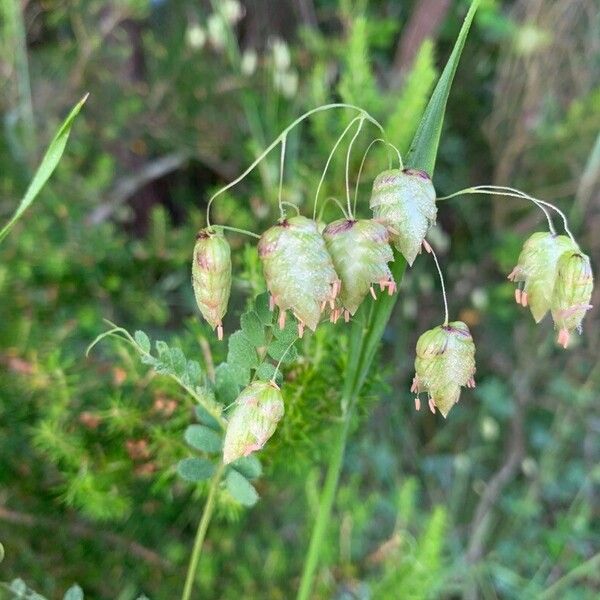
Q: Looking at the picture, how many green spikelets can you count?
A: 8